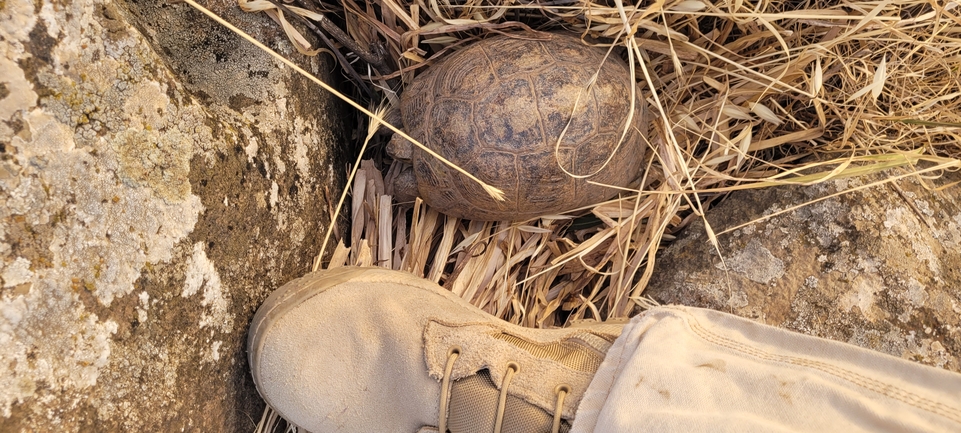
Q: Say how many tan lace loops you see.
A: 3